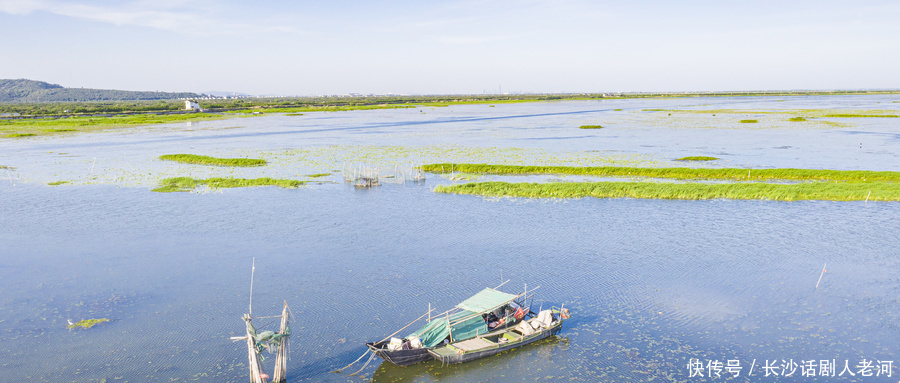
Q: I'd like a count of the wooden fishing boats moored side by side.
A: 2